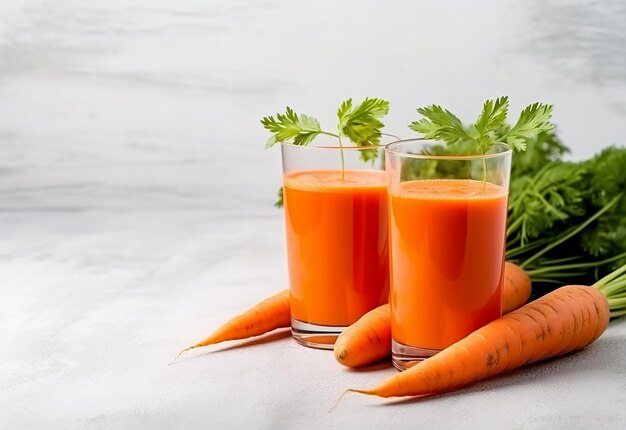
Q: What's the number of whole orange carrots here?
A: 3